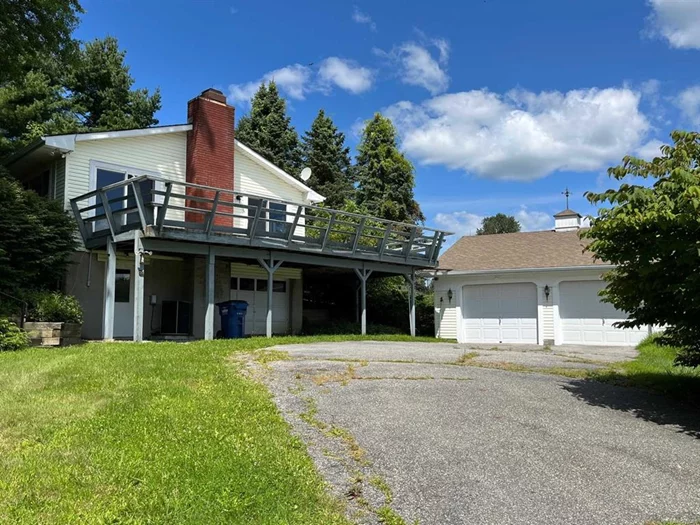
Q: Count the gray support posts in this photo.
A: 6